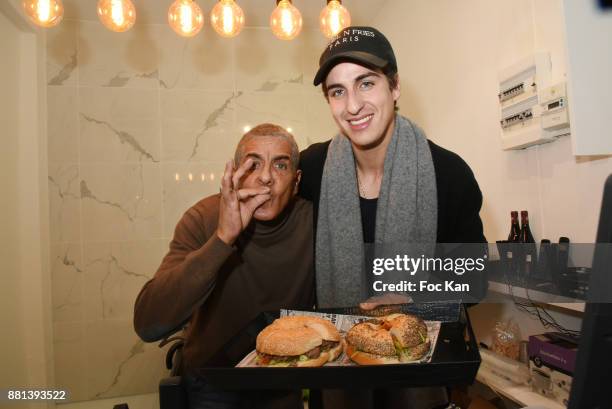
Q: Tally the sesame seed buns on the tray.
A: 1